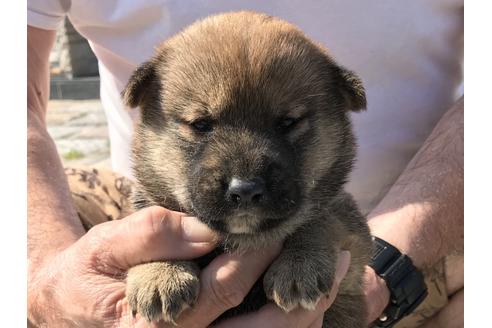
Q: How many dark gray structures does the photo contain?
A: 1